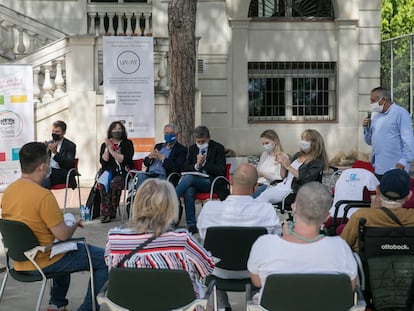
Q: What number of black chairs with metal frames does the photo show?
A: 4